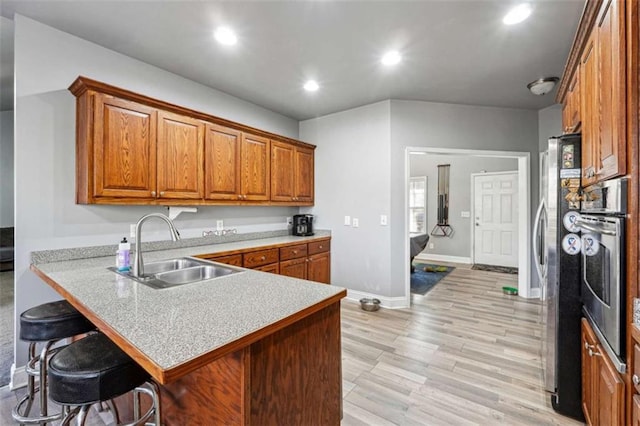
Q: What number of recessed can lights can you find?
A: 4